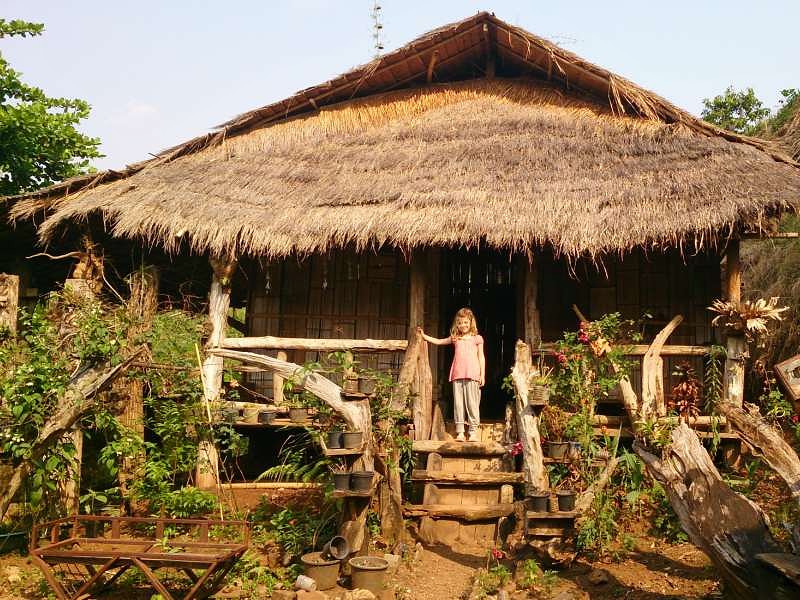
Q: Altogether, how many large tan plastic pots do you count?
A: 2